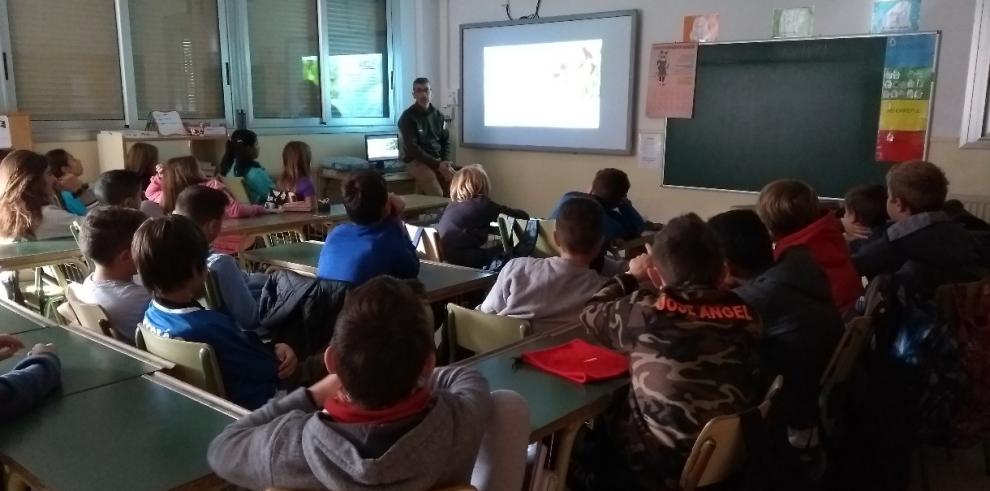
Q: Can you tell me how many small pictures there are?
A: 3